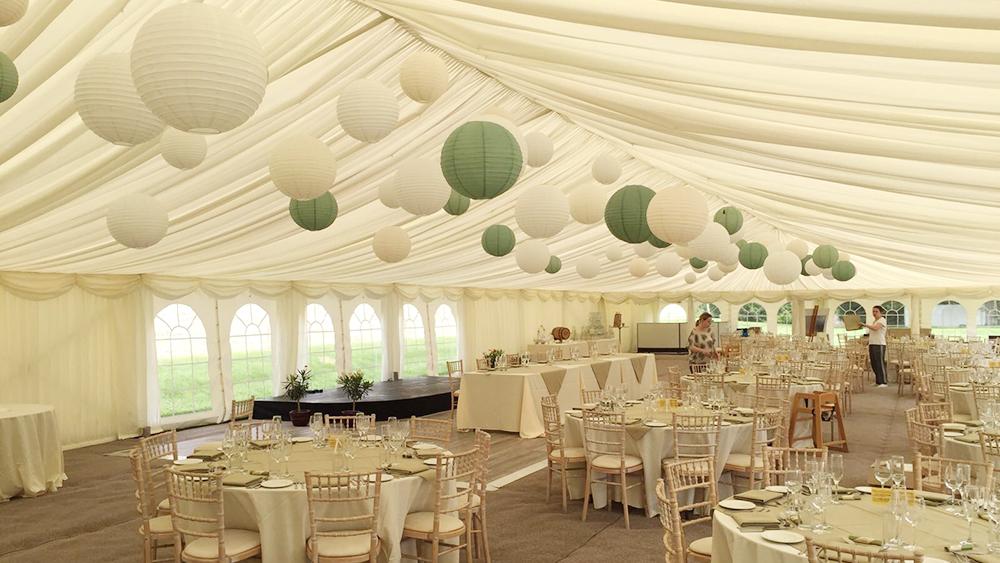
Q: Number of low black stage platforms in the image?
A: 1